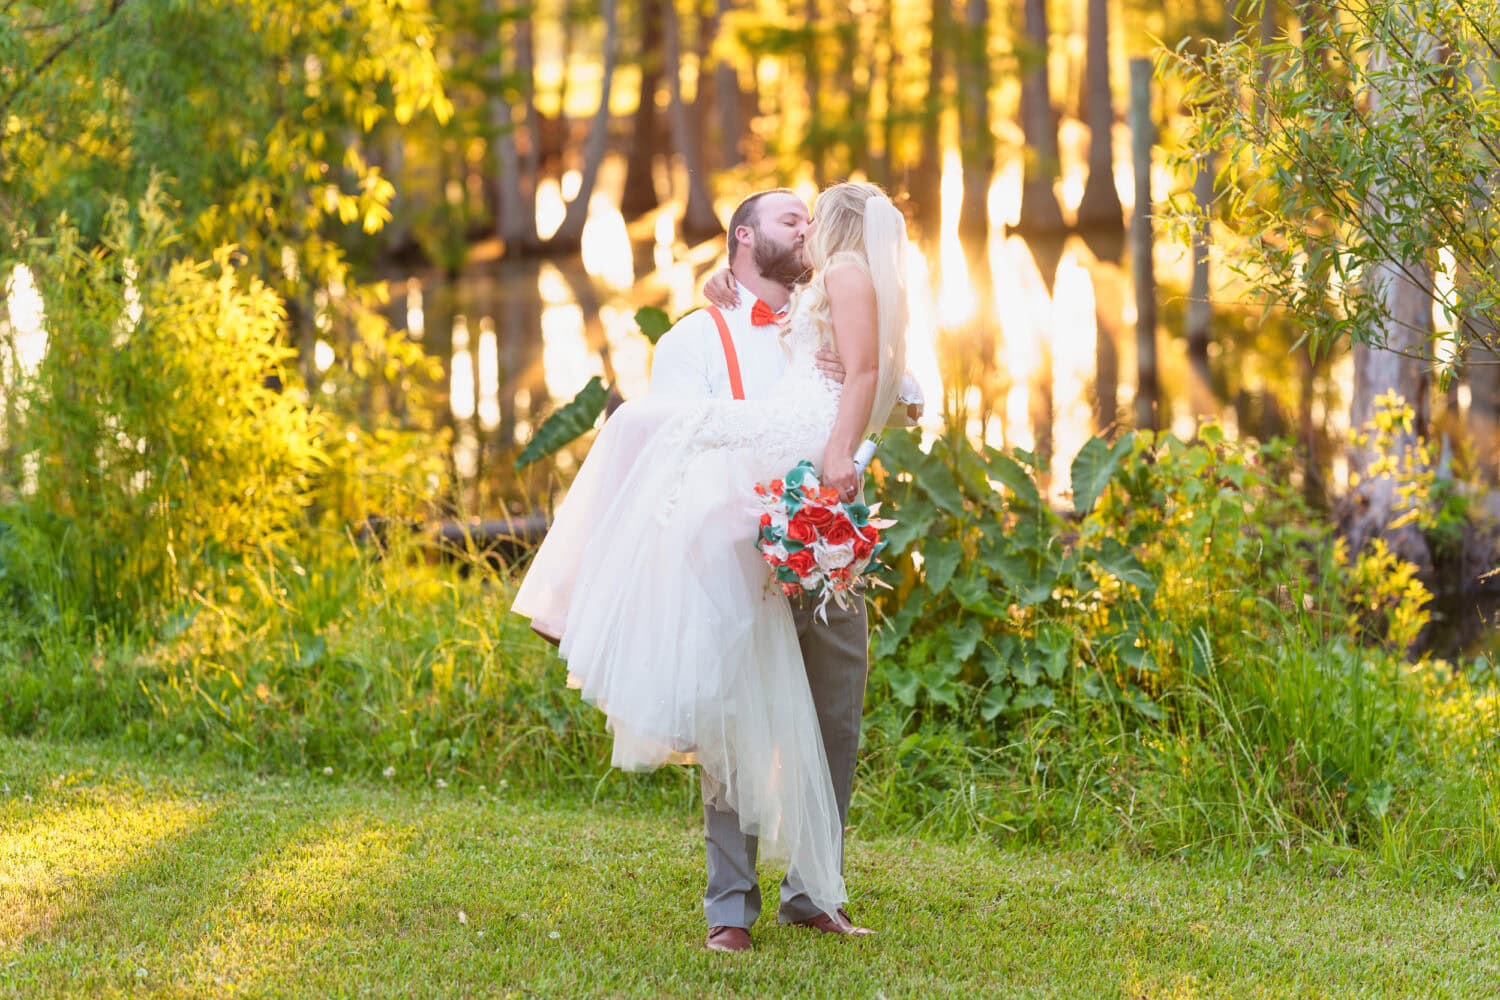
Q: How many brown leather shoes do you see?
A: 2